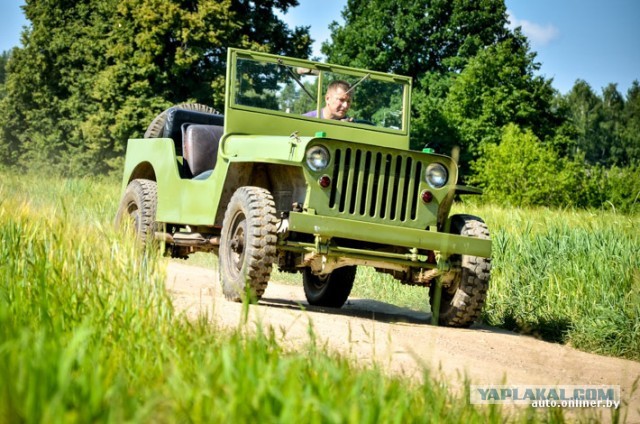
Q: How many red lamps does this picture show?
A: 2